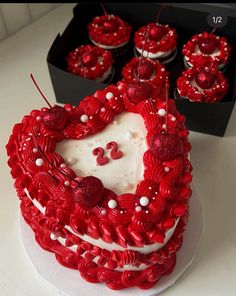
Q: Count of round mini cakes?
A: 6